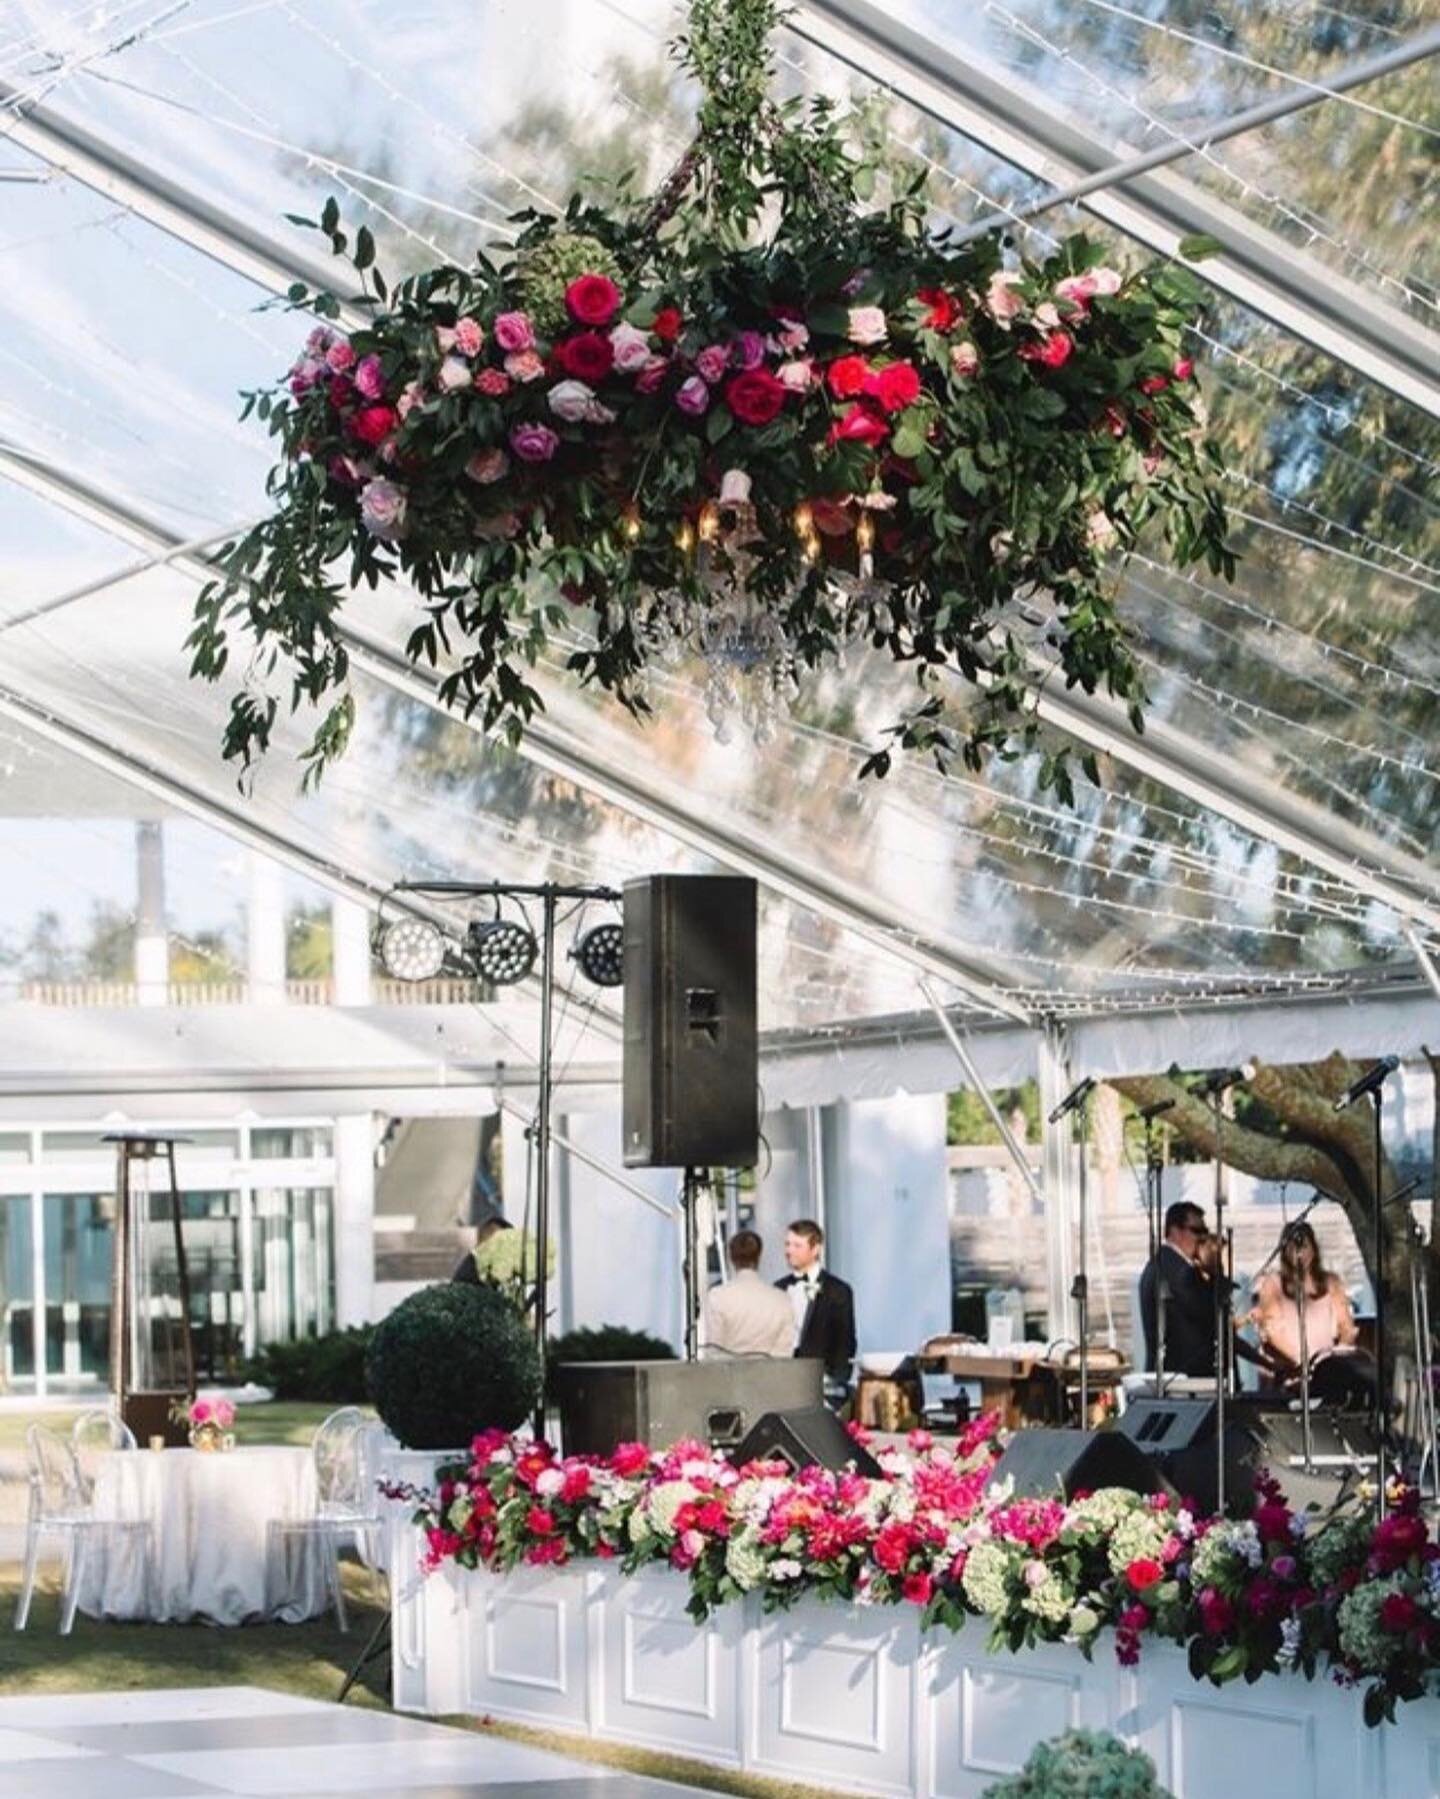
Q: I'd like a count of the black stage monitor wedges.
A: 3